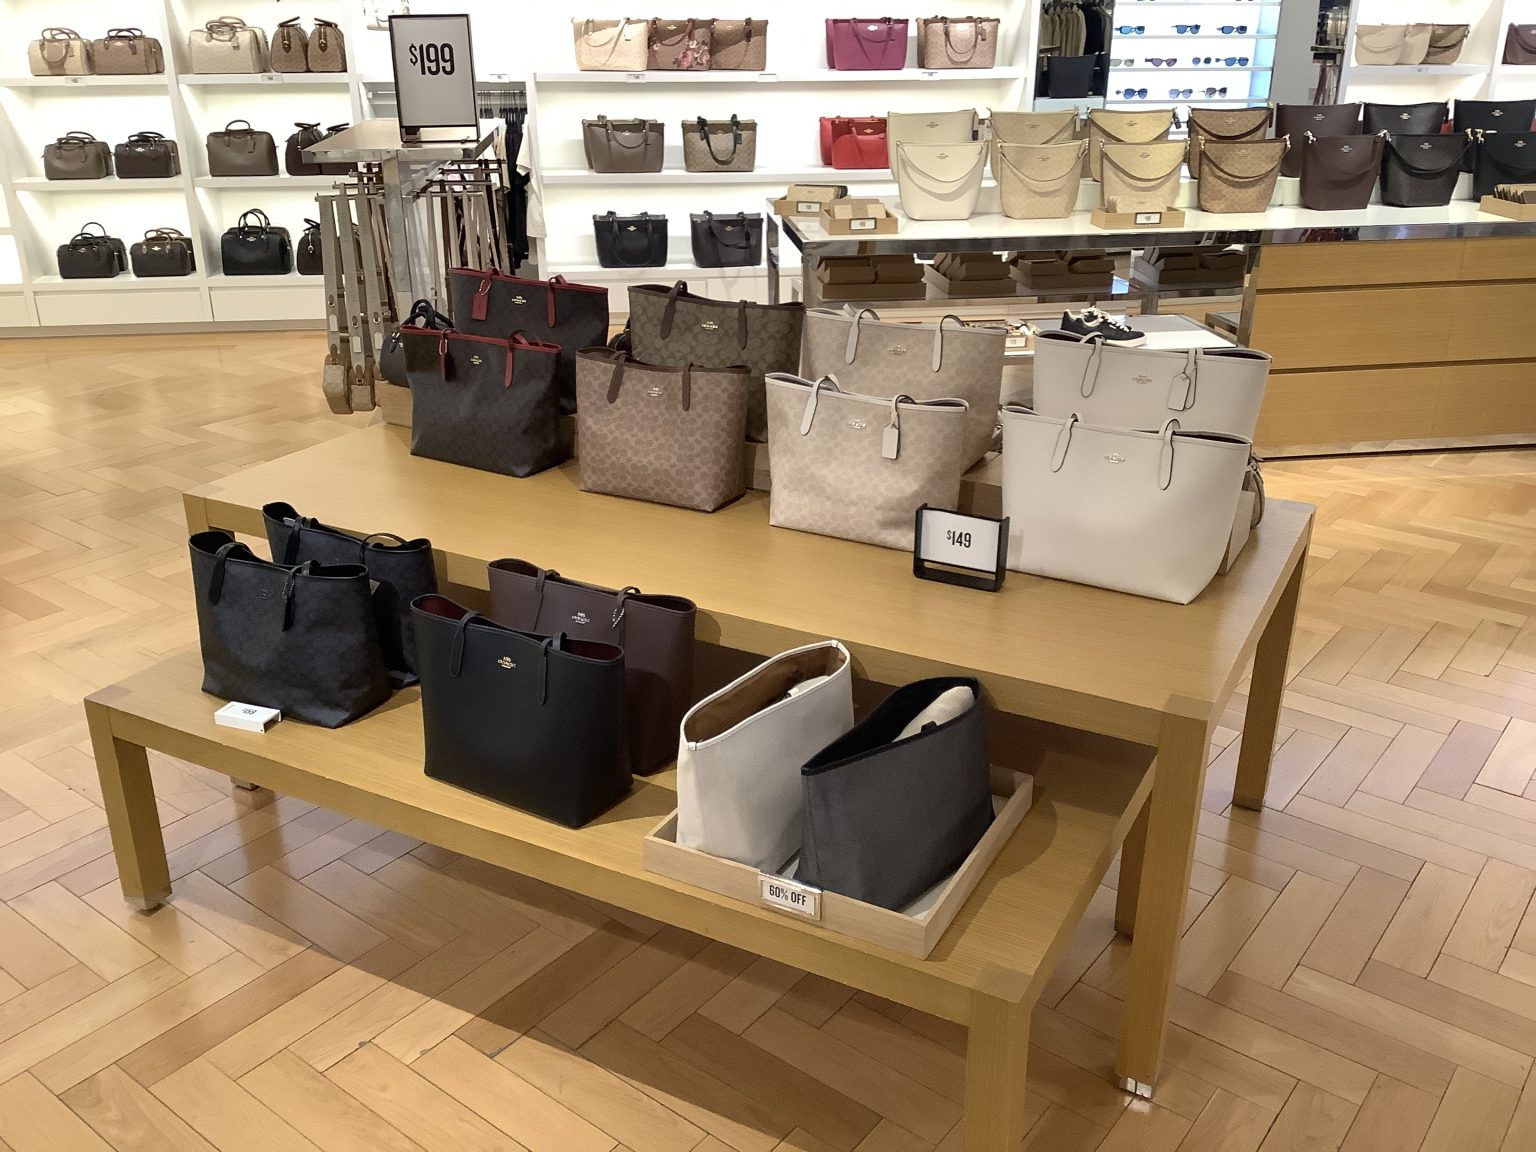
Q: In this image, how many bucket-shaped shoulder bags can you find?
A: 14